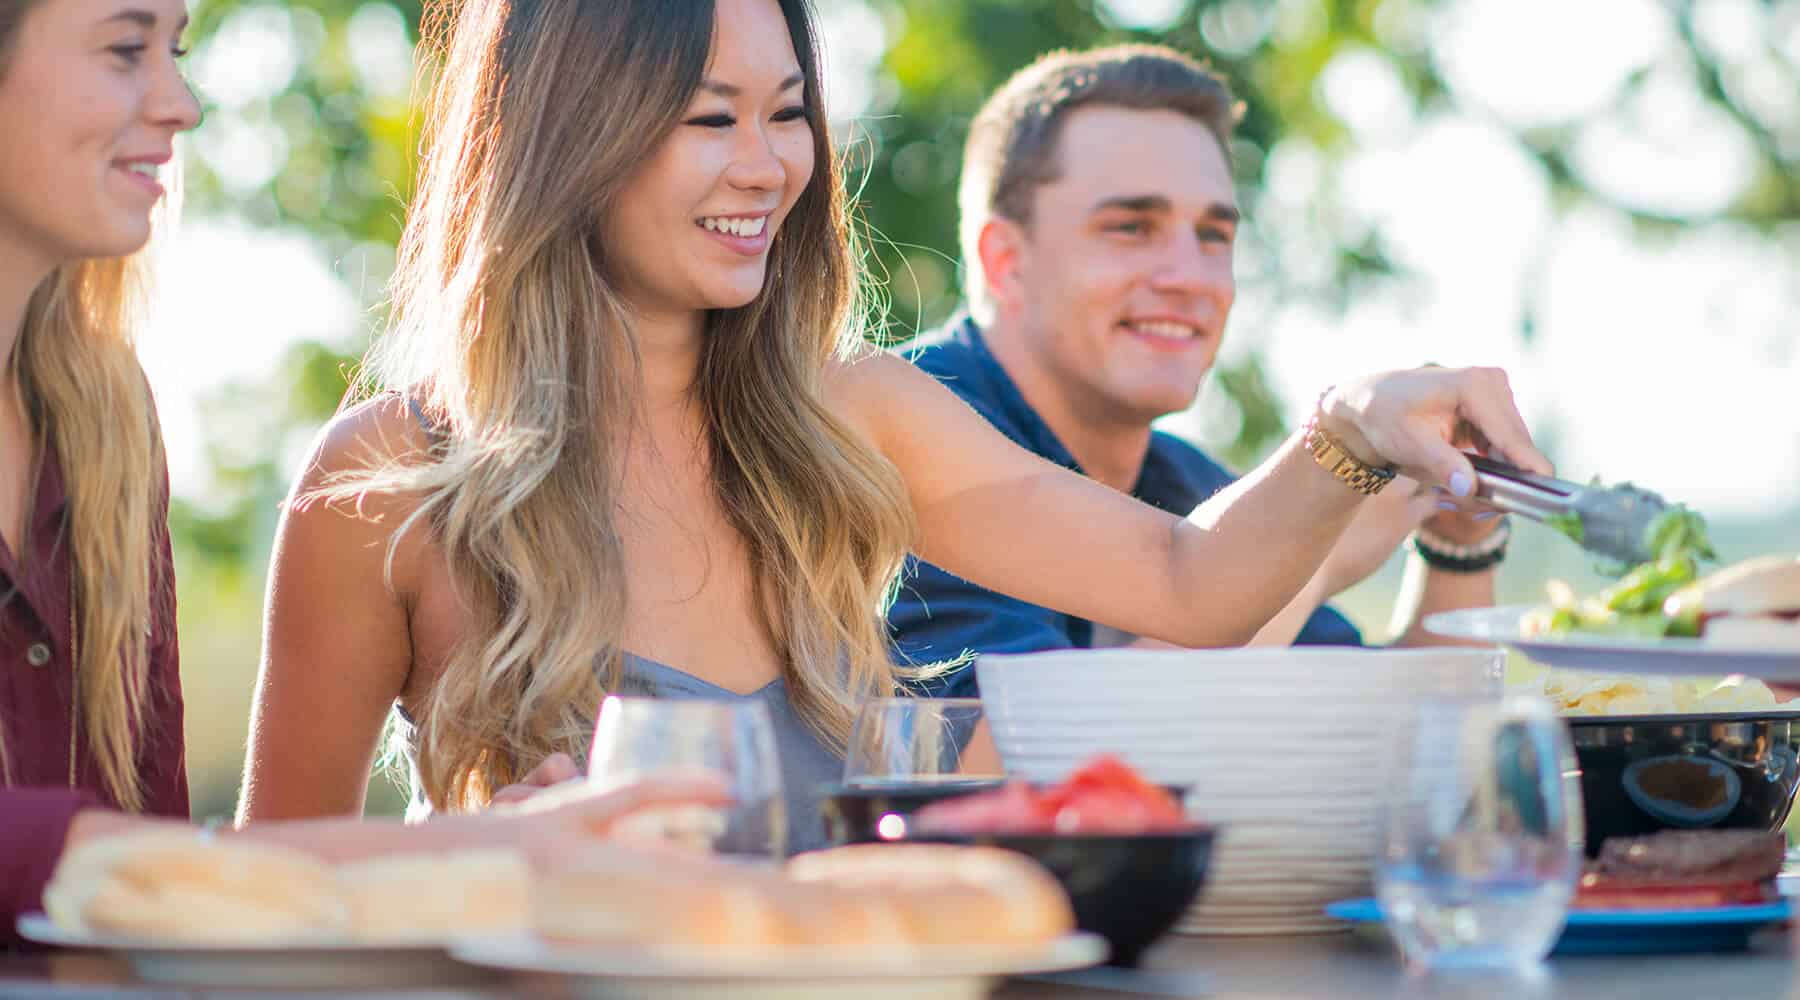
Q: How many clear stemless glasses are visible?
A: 3